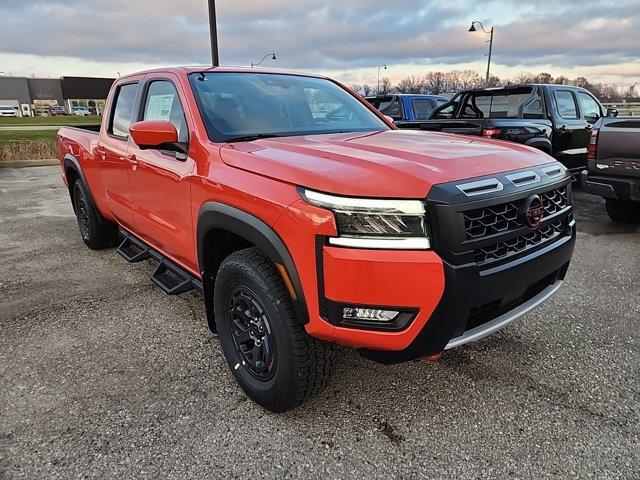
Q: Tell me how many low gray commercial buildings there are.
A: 1